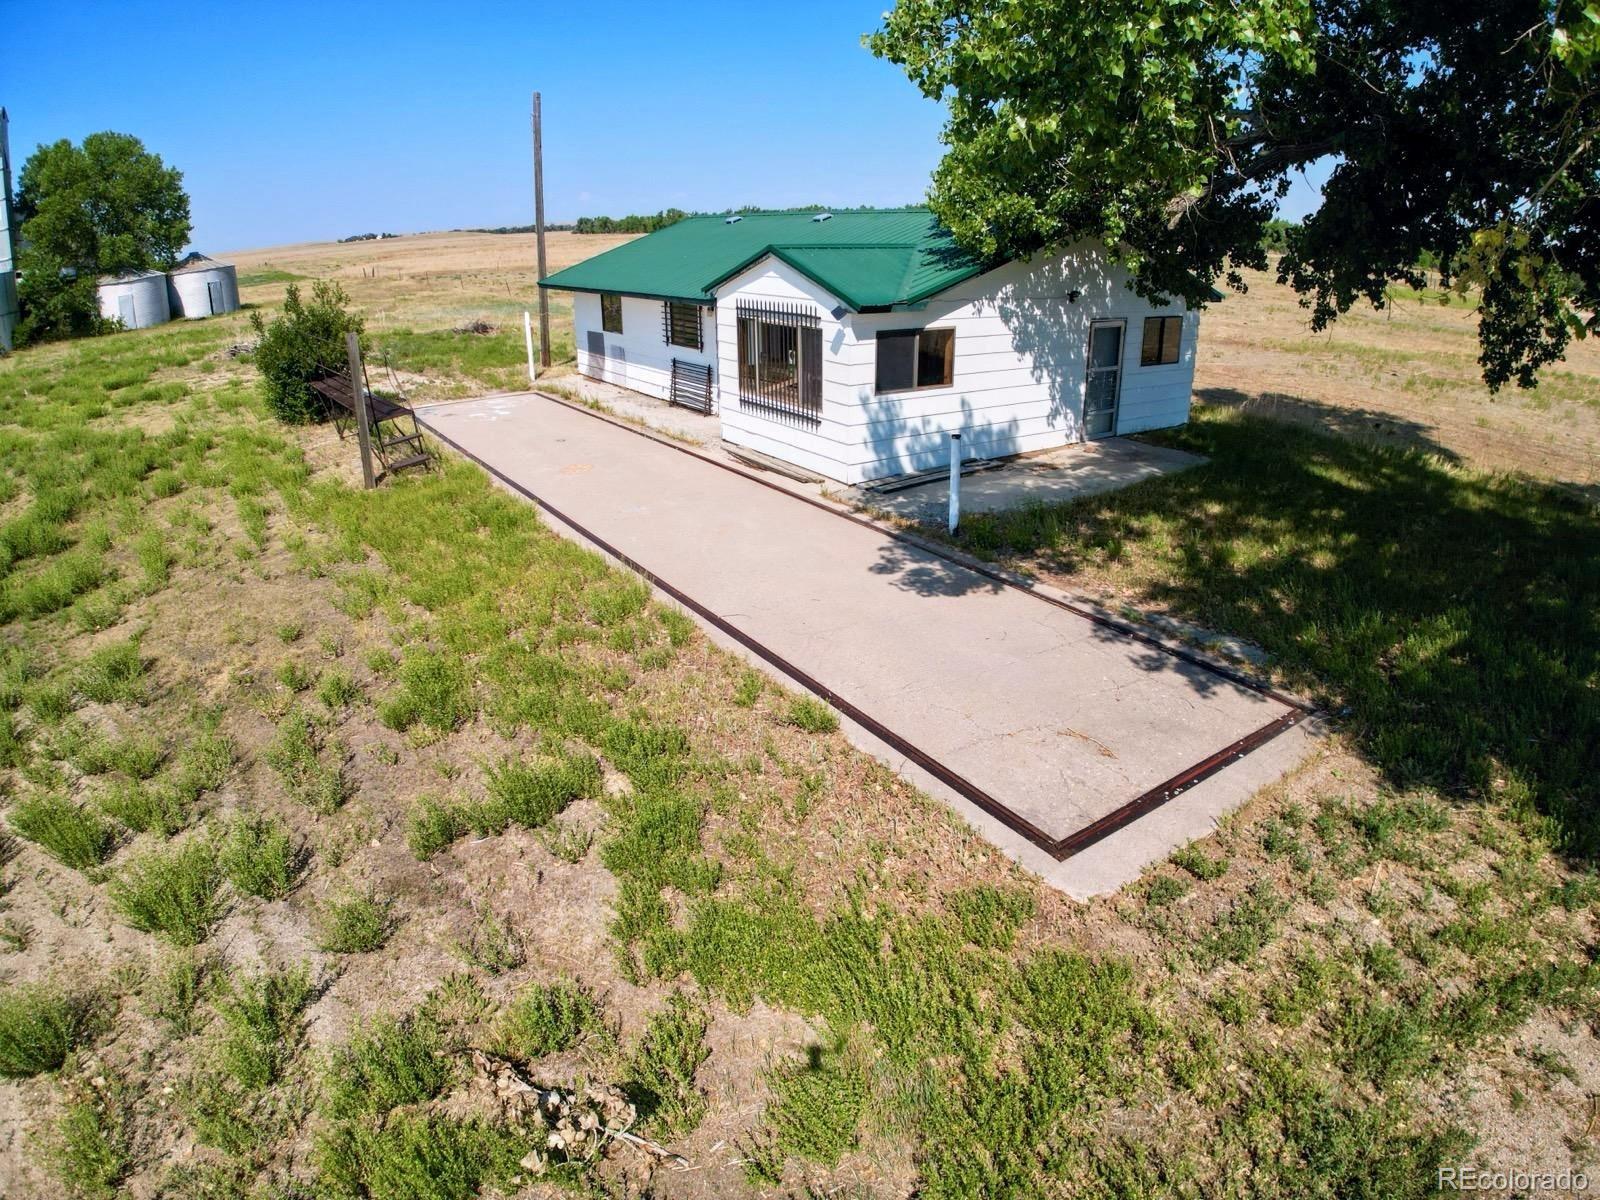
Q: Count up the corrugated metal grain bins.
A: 2